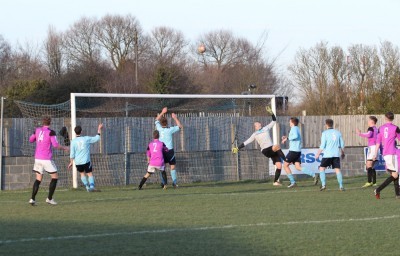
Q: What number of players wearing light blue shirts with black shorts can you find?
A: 4